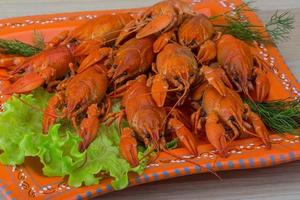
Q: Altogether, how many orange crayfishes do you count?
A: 10